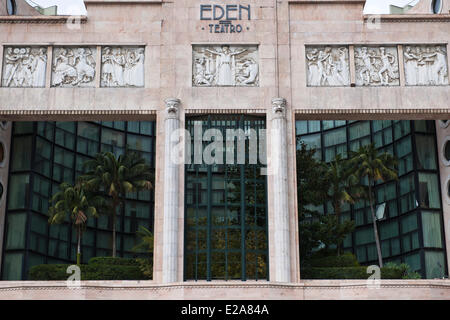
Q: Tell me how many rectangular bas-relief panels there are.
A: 7